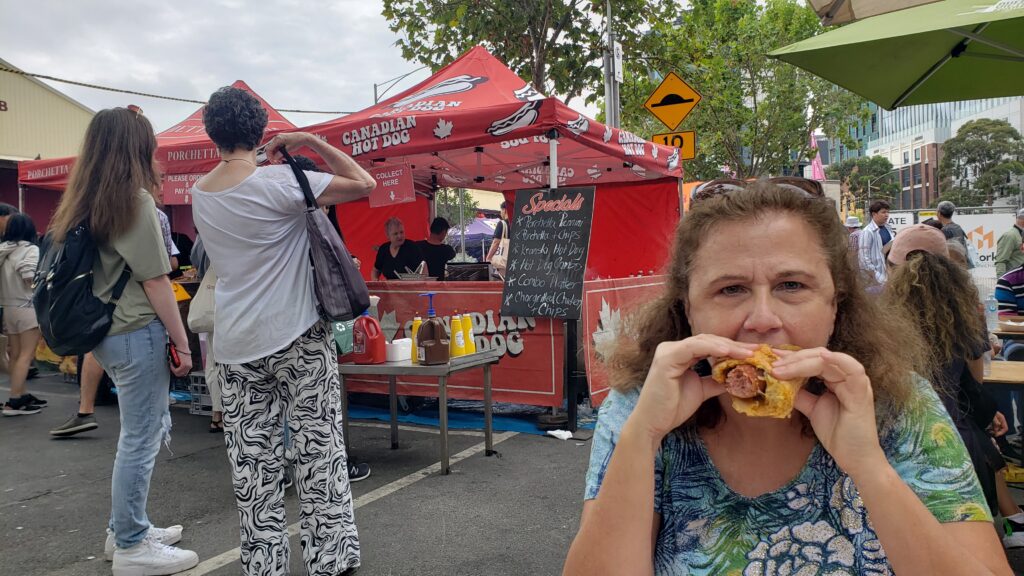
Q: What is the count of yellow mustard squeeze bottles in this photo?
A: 3